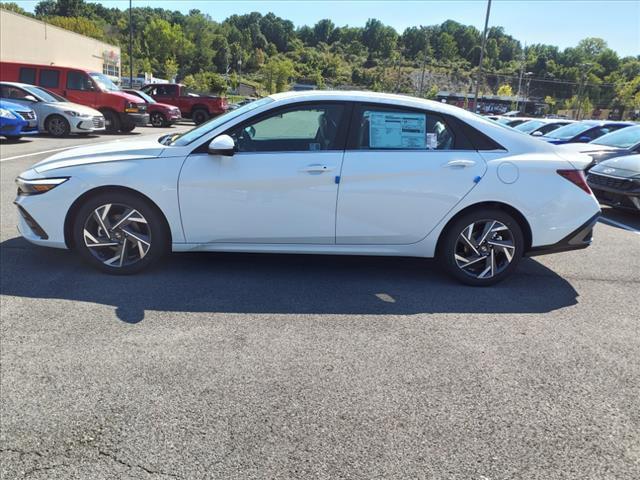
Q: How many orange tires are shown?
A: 0